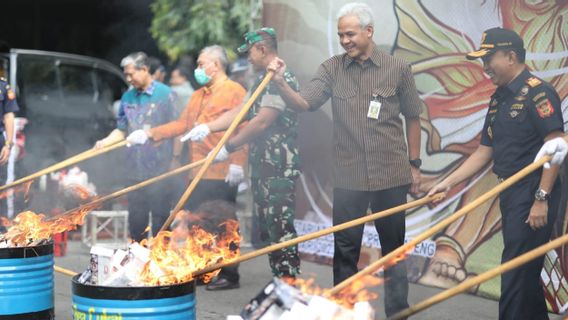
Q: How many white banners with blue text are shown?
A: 1